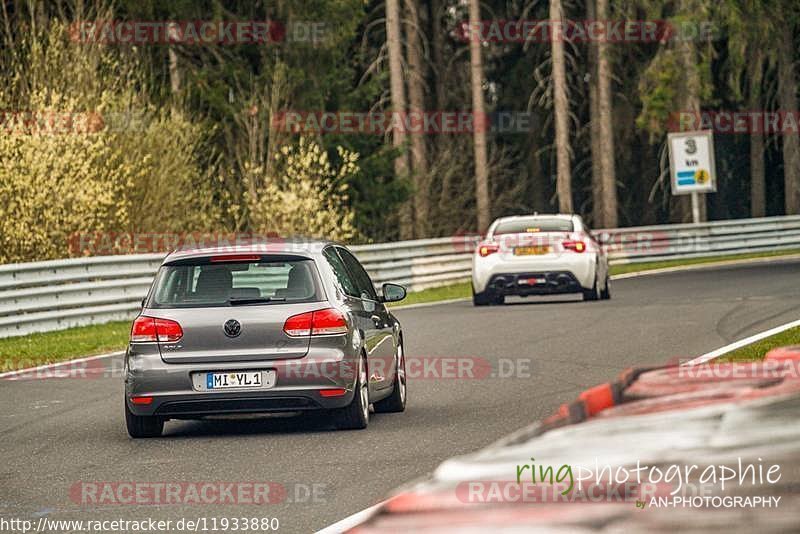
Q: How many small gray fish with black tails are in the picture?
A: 0